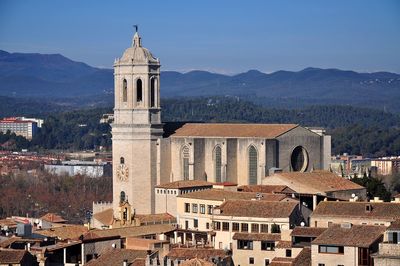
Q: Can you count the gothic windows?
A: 3